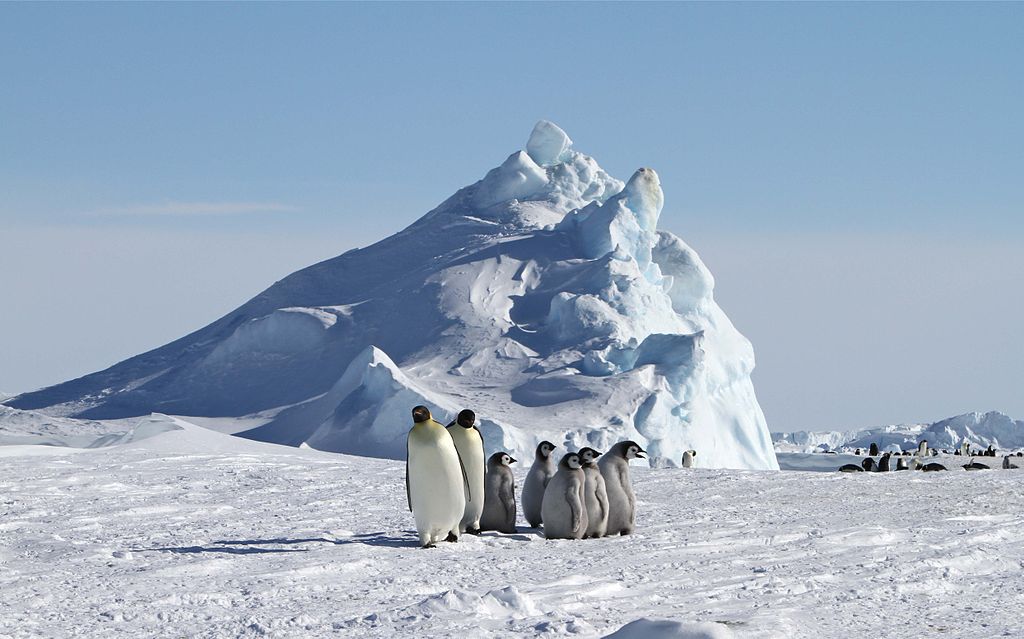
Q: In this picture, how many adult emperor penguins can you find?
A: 2